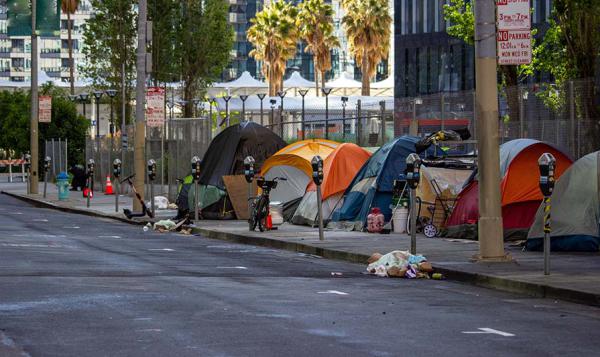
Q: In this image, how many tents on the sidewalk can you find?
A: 6